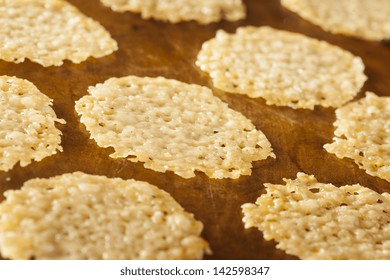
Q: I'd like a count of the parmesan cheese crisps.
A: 9